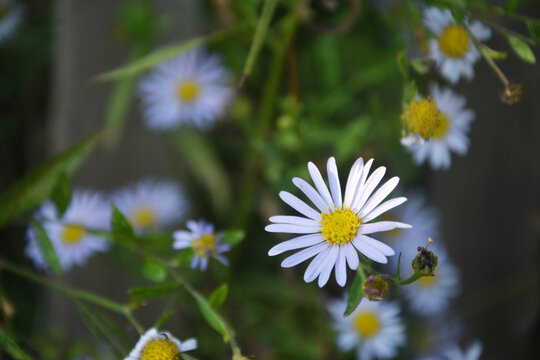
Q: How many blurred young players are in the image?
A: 0